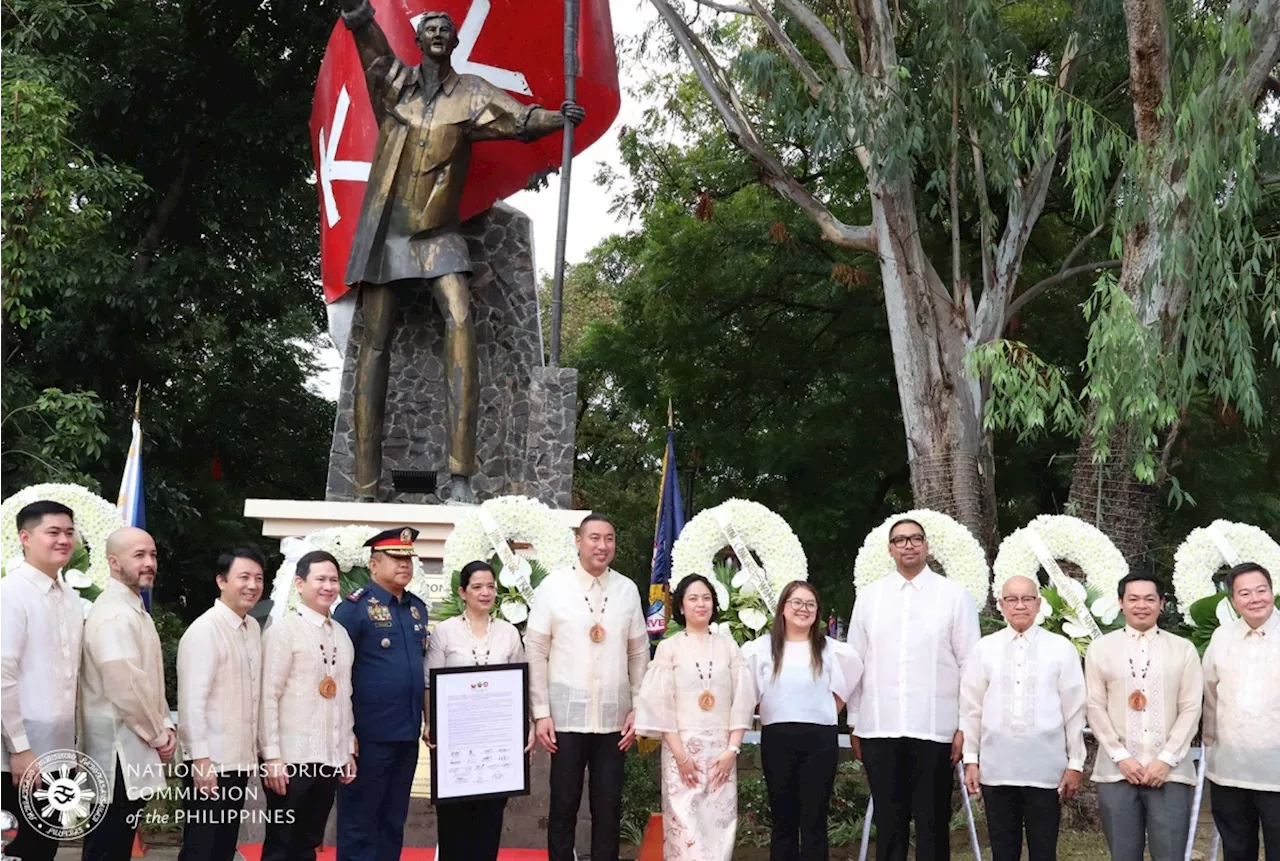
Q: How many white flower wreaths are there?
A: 7